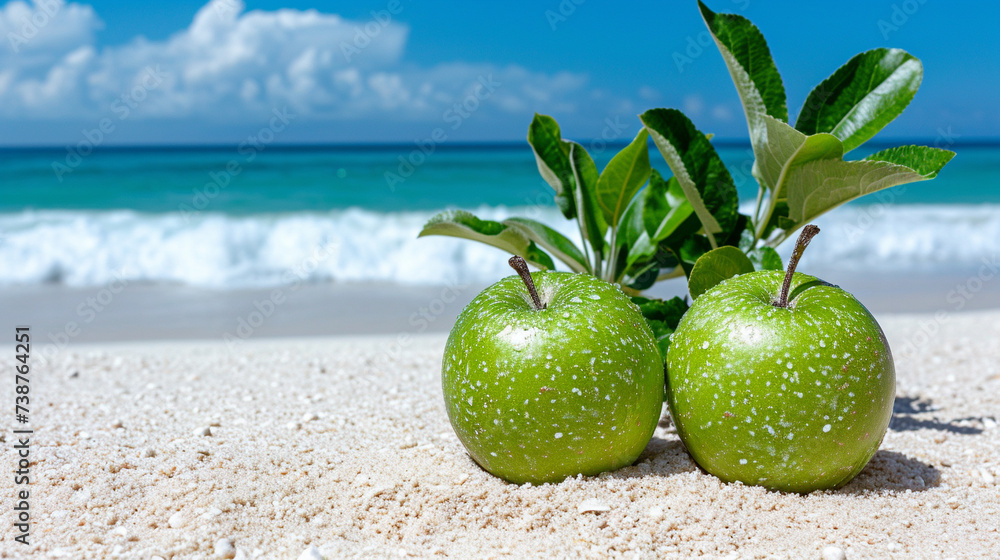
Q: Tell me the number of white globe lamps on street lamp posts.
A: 0